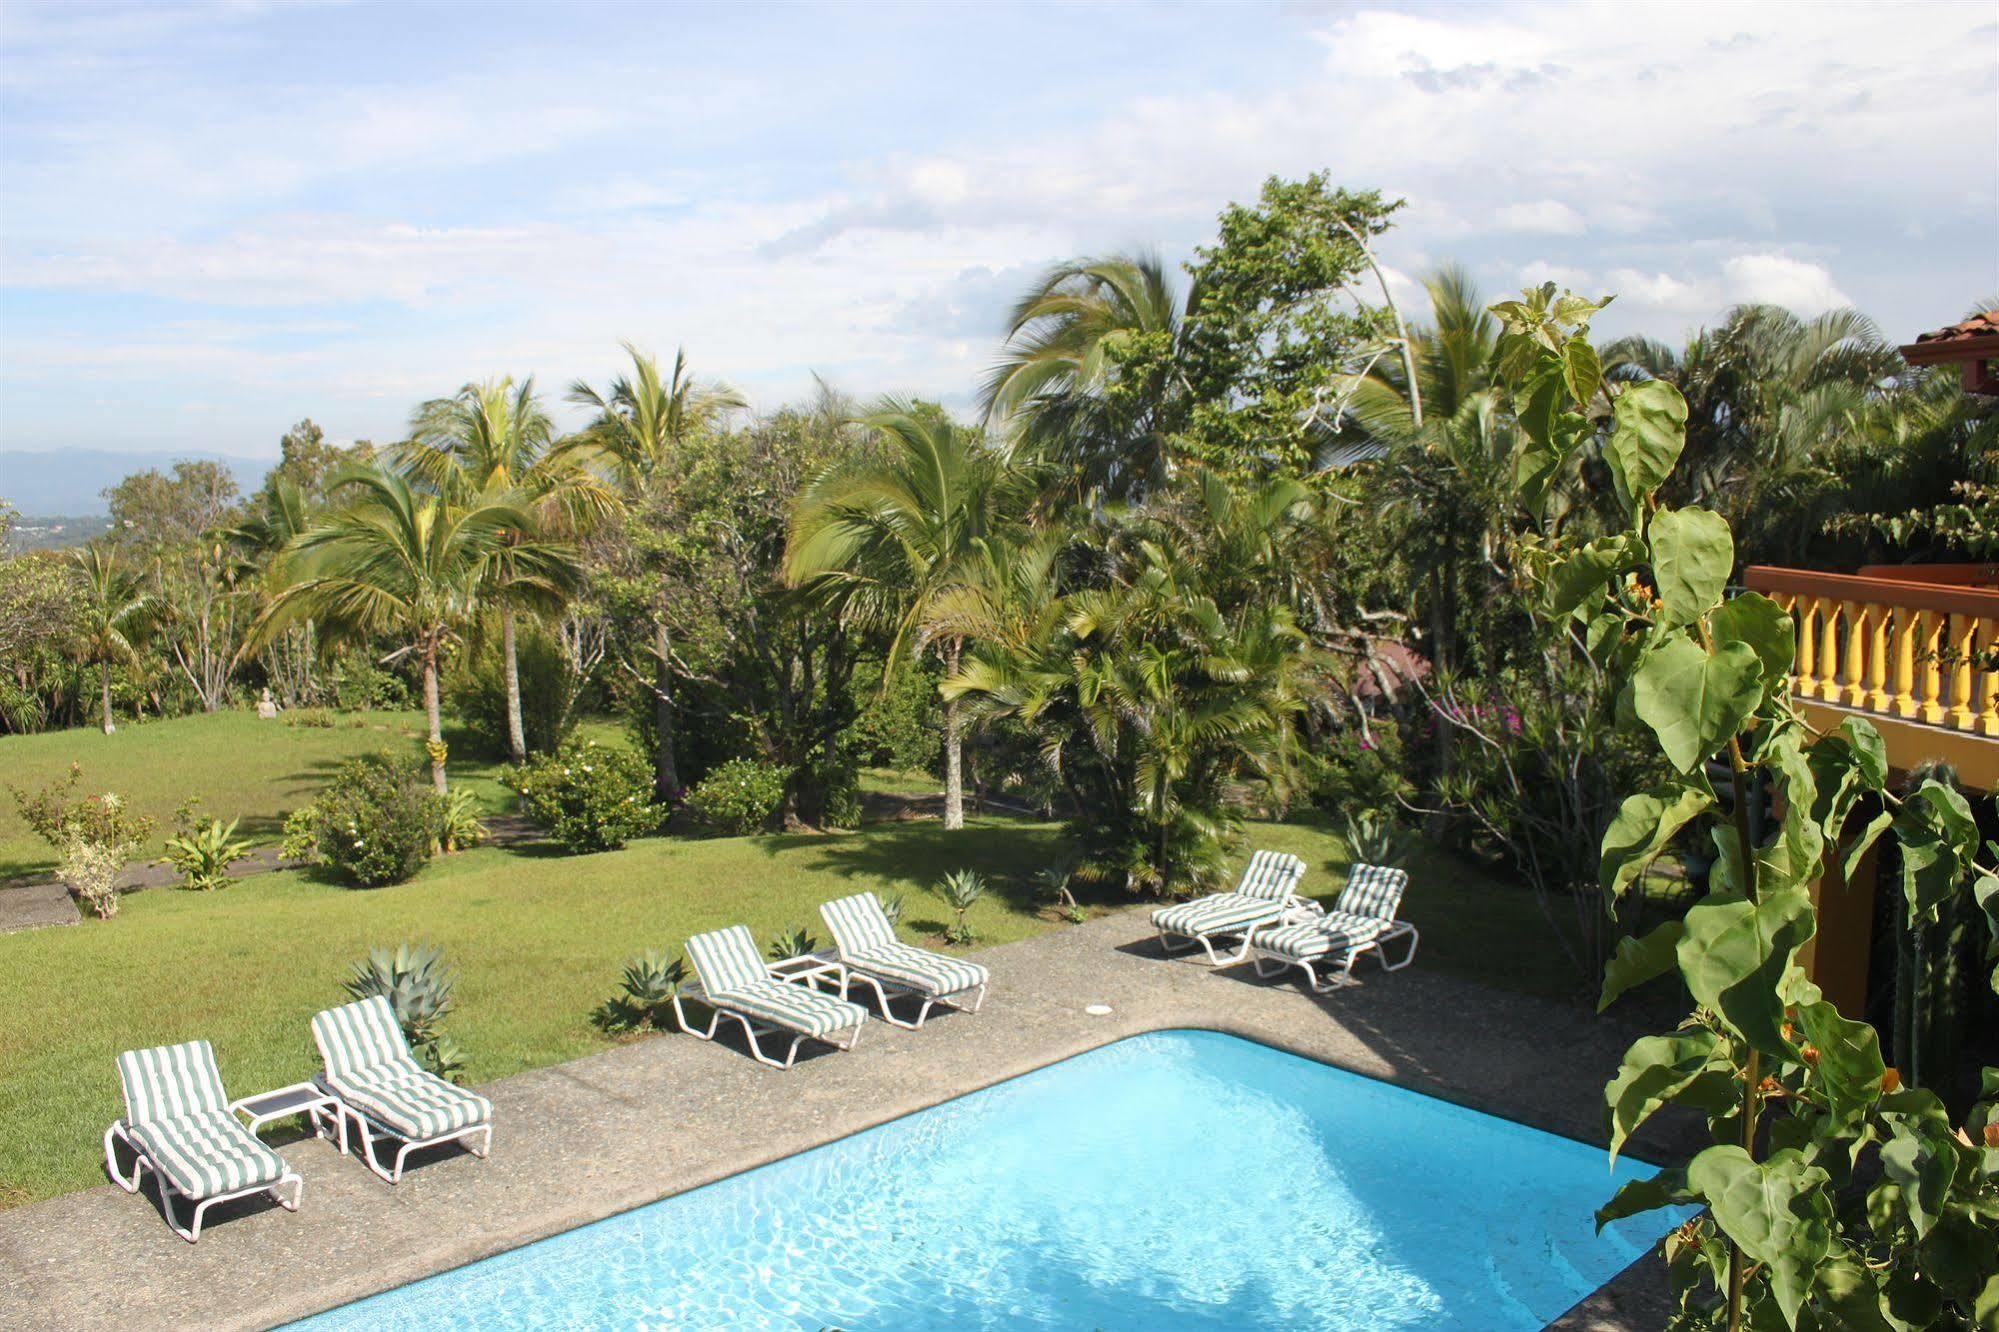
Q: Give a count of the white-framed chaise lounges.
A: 6